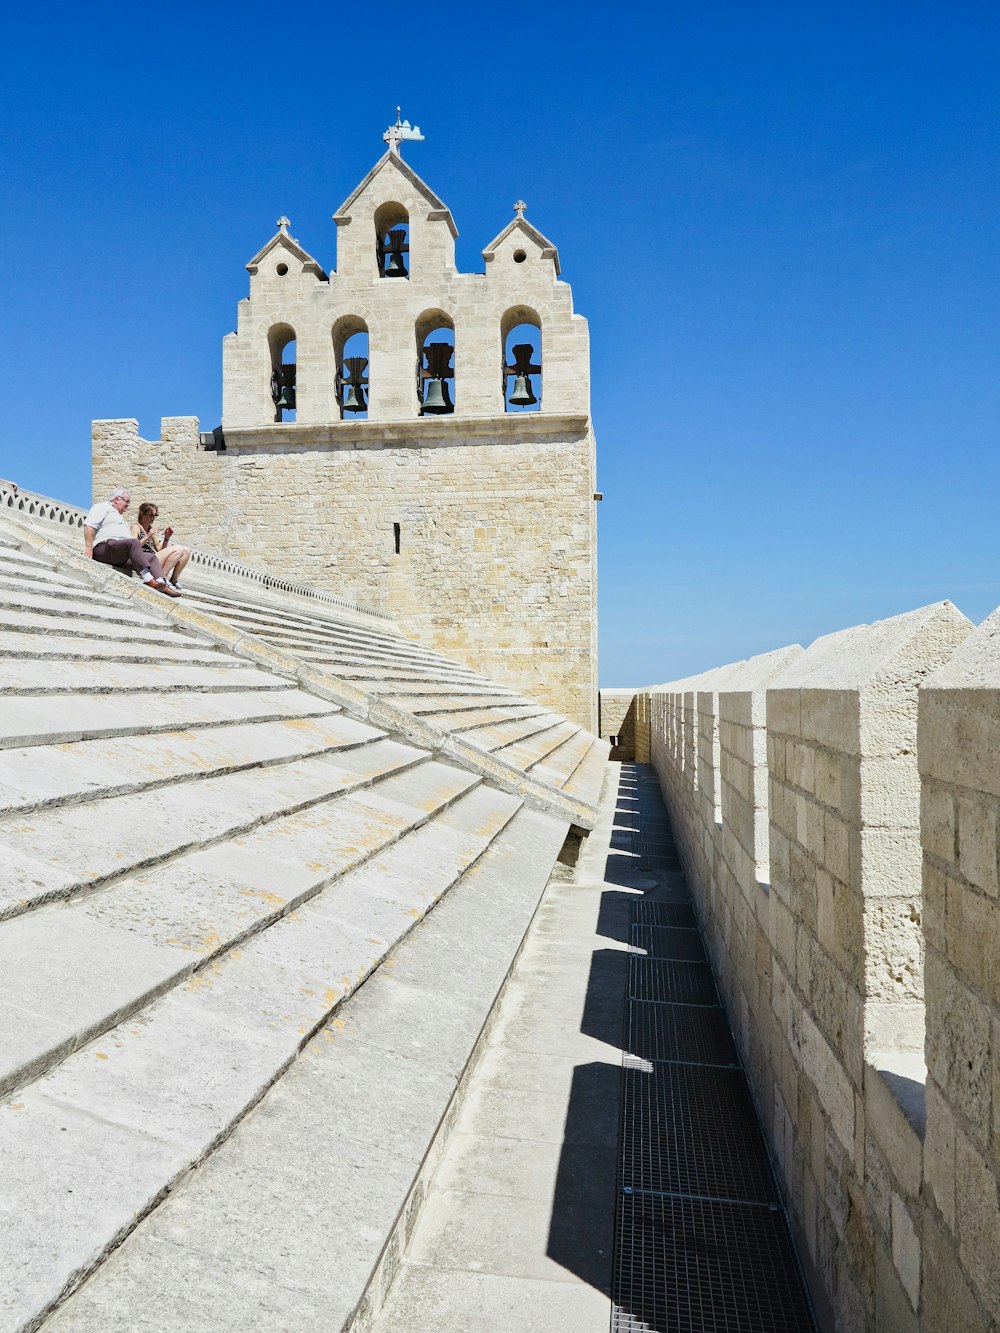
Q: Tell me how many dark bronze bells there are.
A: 5